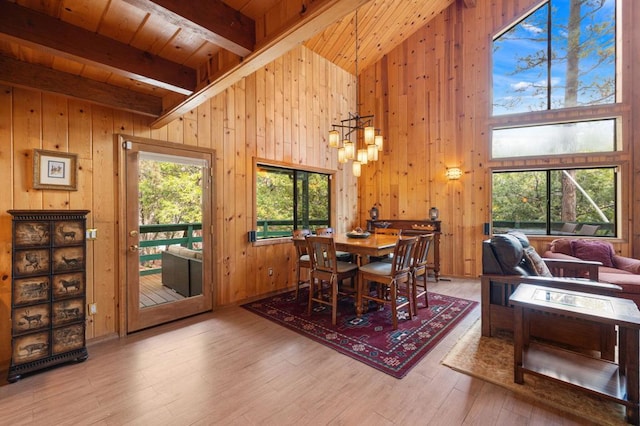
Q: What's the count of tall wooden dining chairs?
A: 6